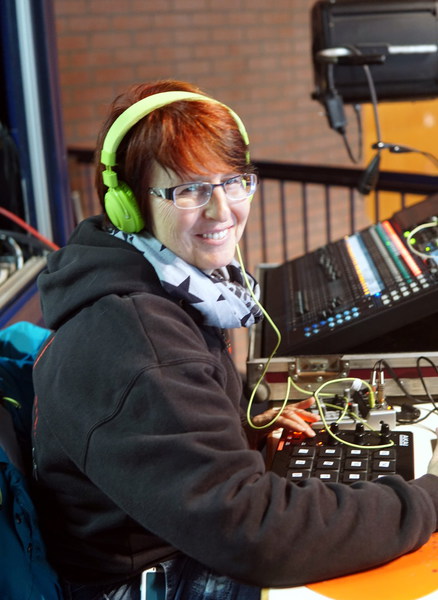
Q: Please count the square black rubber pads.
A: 12